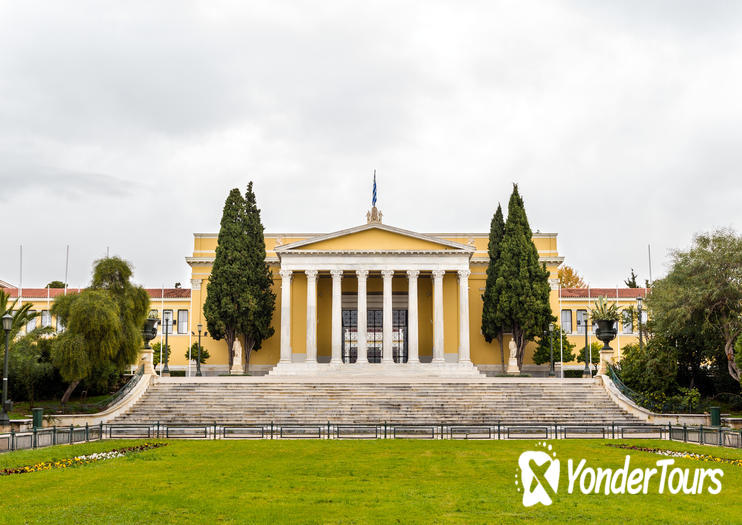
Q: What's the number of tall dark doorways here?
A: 3